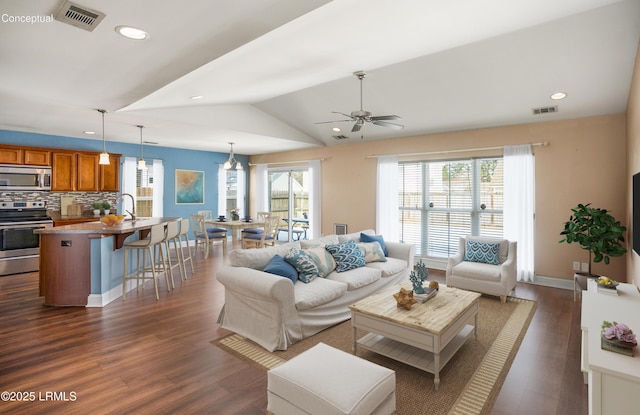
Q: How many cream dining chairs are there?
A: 4